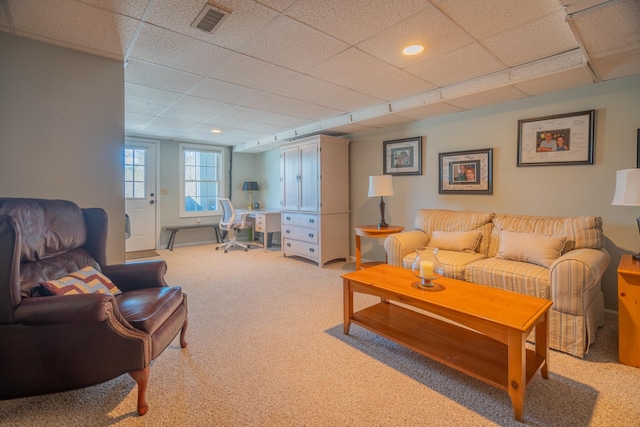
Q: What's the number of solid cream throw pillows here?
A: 2